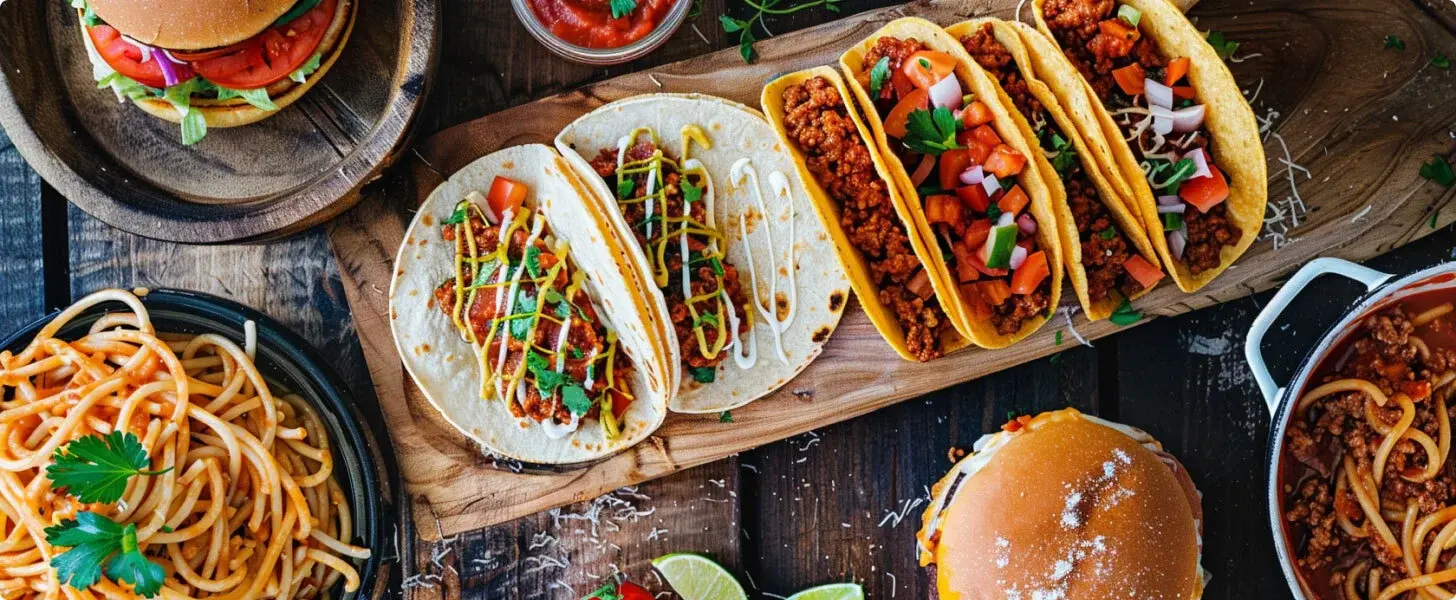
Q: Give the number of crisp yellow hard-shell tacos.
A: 4